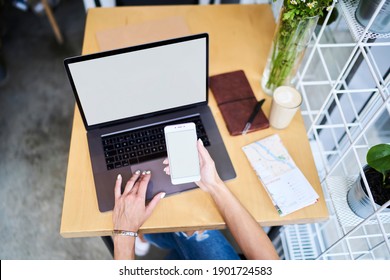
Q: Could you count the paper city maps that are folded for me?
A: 1